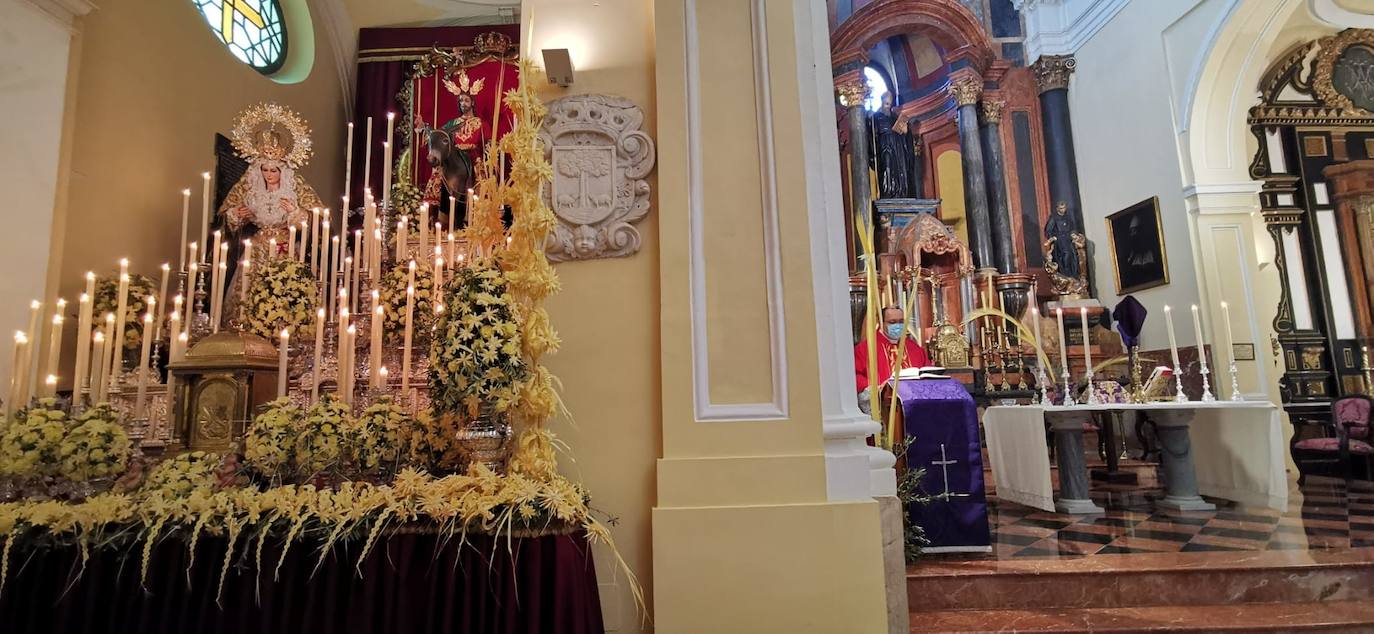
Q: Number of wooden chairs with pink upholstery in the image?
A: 1